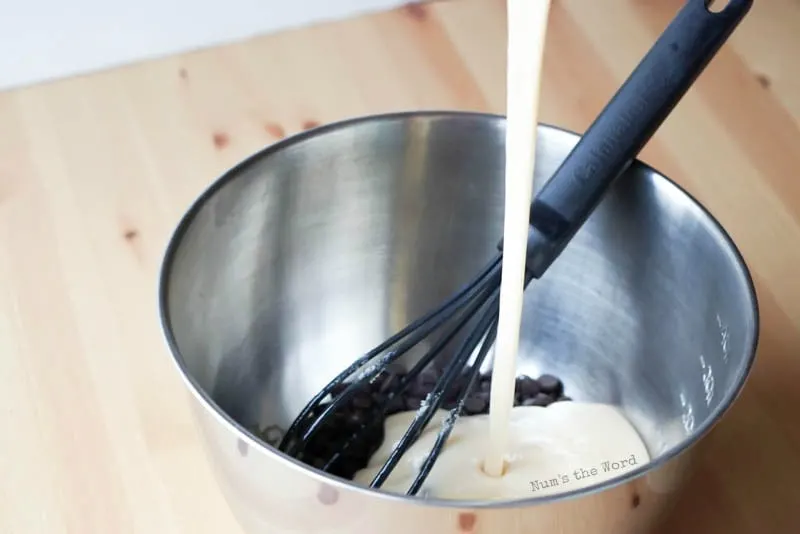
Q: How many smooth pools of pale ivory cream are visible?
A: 1